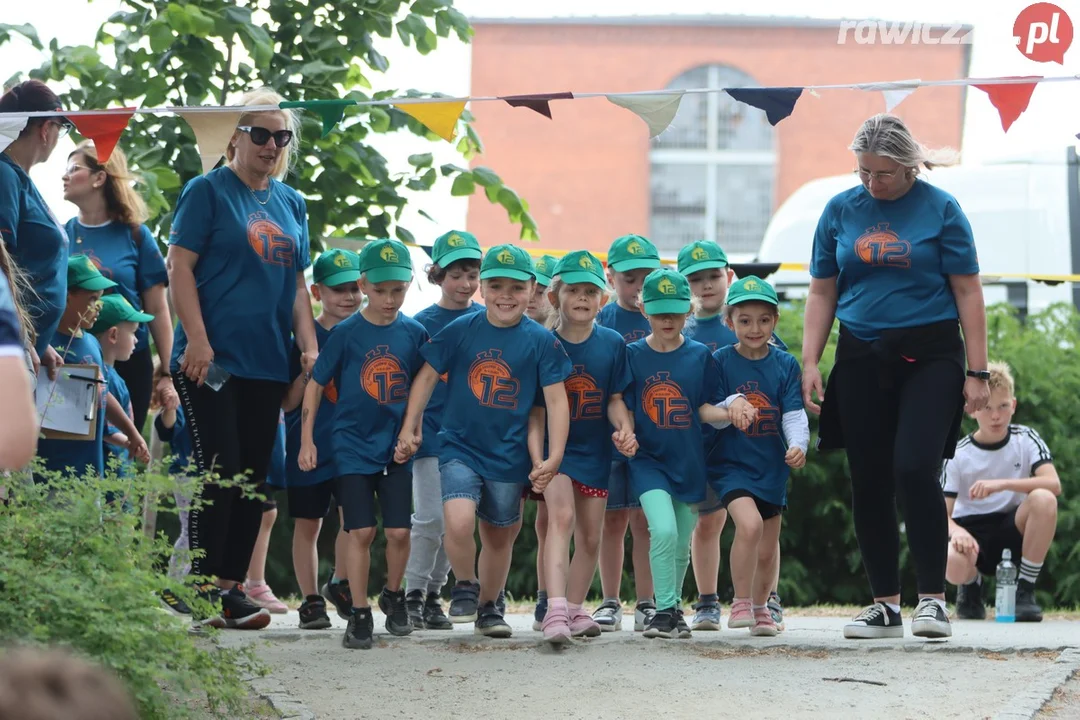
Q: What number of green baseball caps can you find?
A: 12